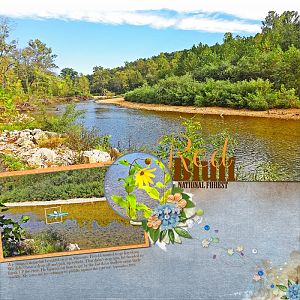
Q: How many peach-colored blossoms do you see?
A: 2